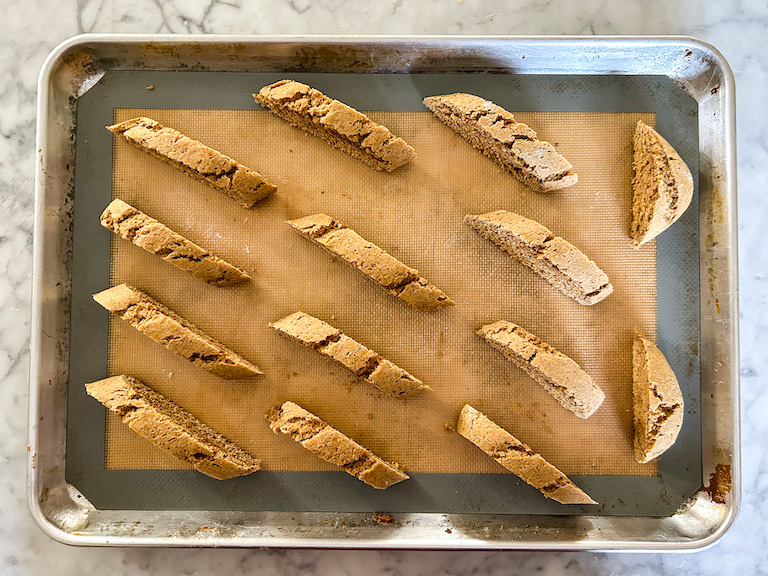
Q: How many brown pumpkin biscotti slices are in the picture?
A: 14